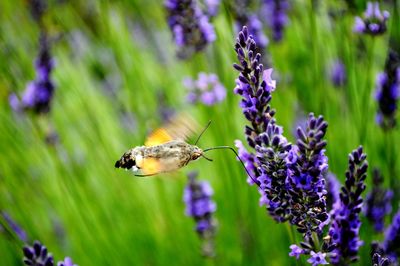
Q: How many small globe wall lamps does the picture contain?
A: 0